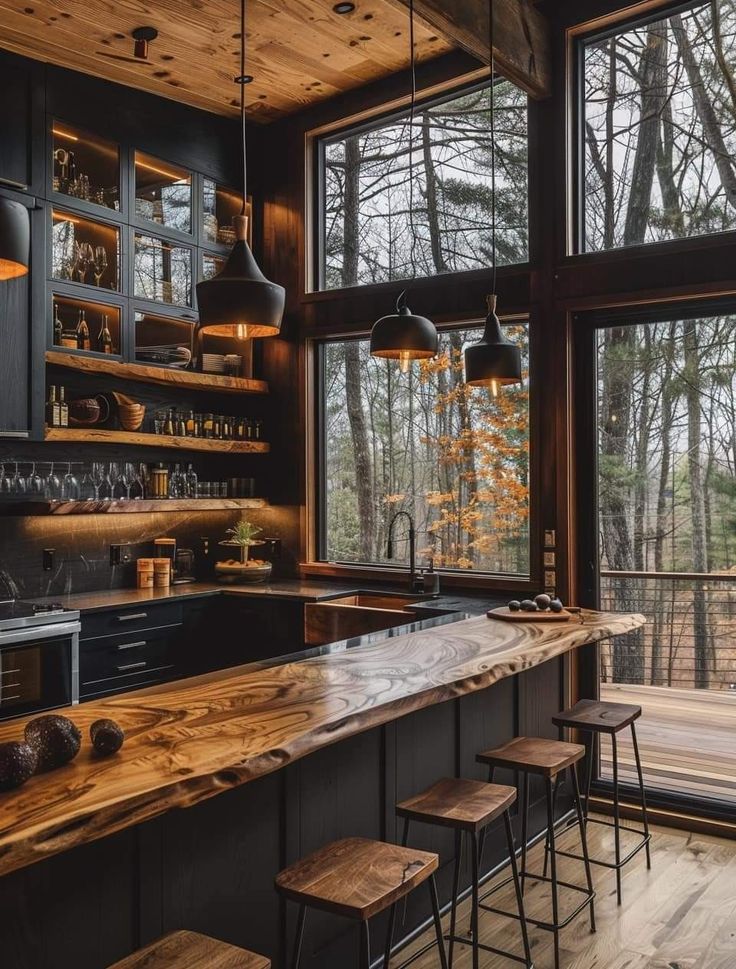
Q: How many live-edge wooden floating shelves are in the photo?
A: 3